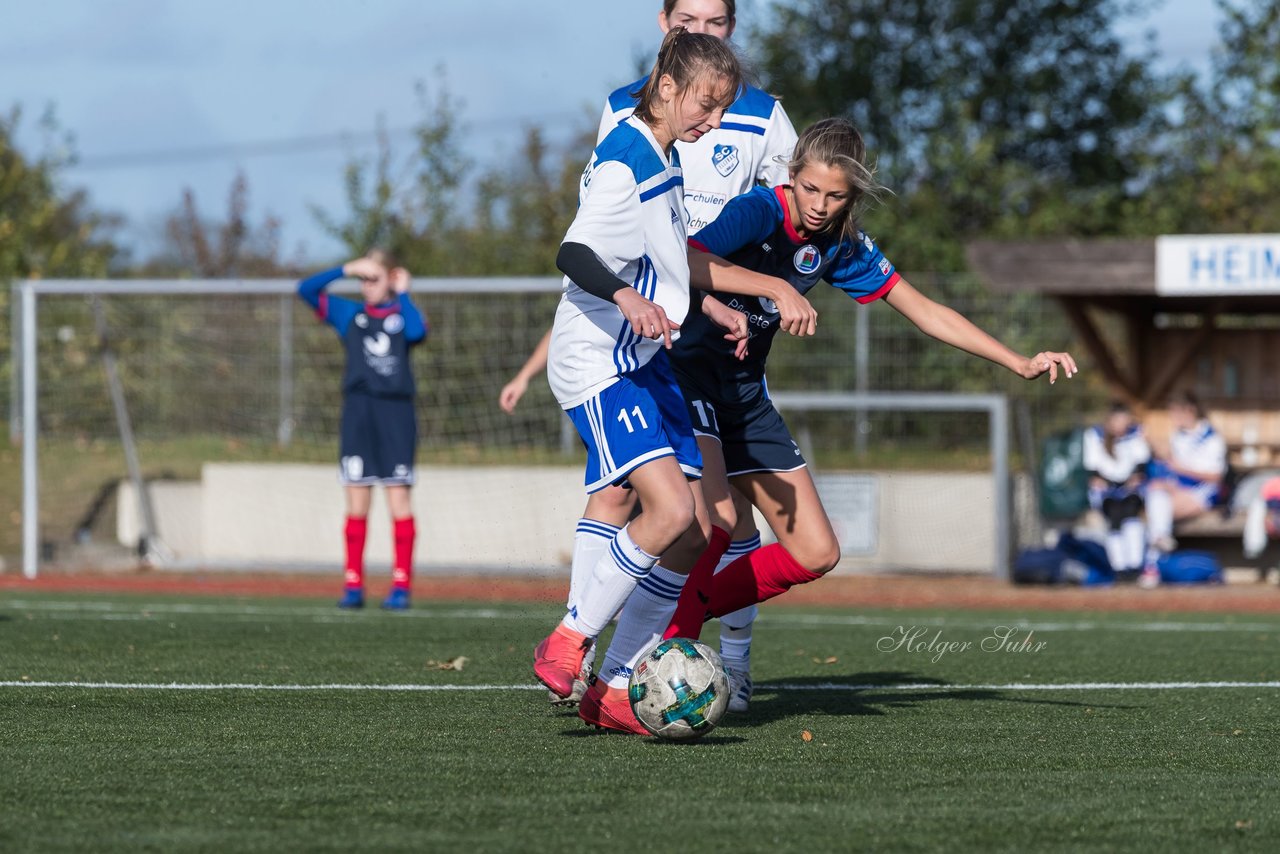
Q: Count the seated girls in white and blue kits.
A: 2